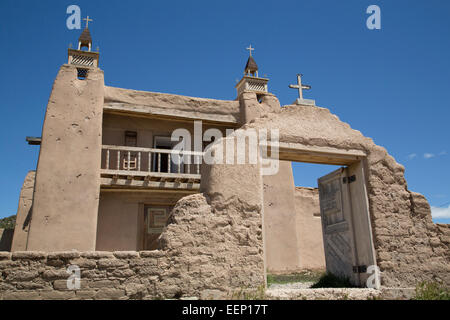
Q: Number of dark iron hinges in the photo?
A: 2